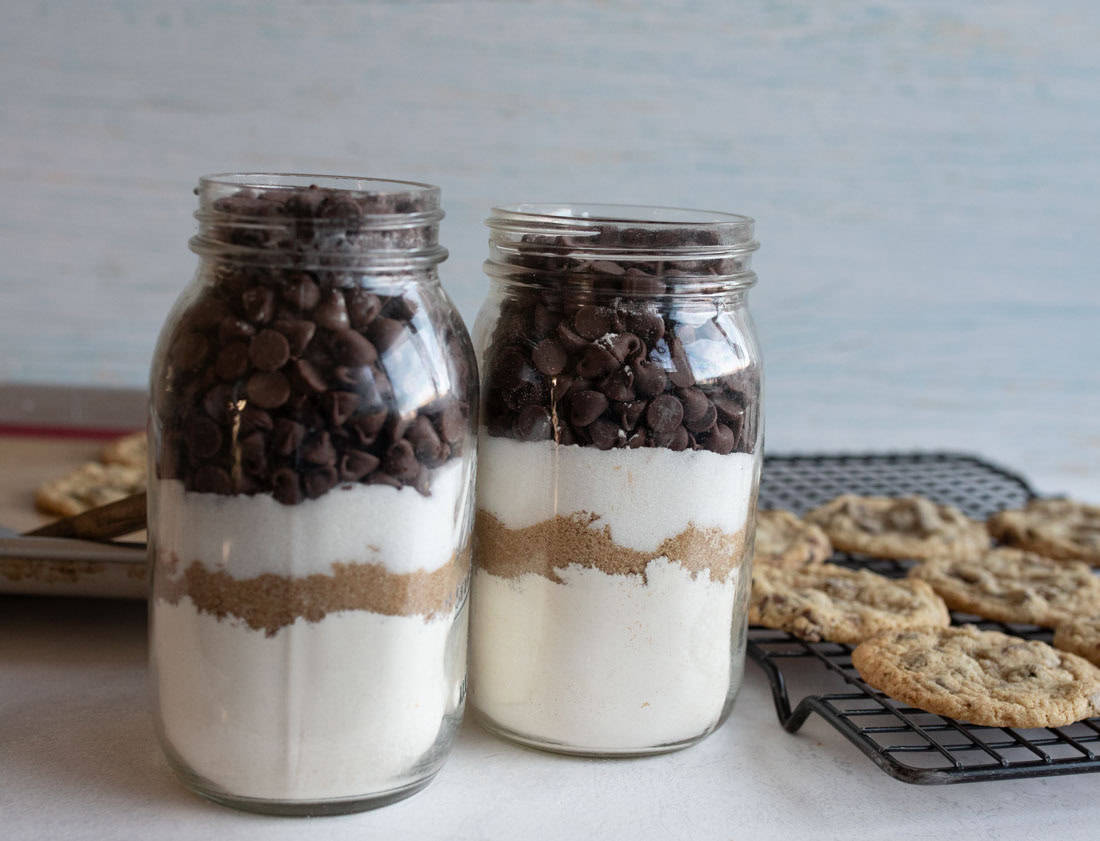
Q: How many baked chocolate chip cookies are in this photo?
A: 9